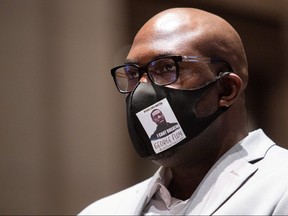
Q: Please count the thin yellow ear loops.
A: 0